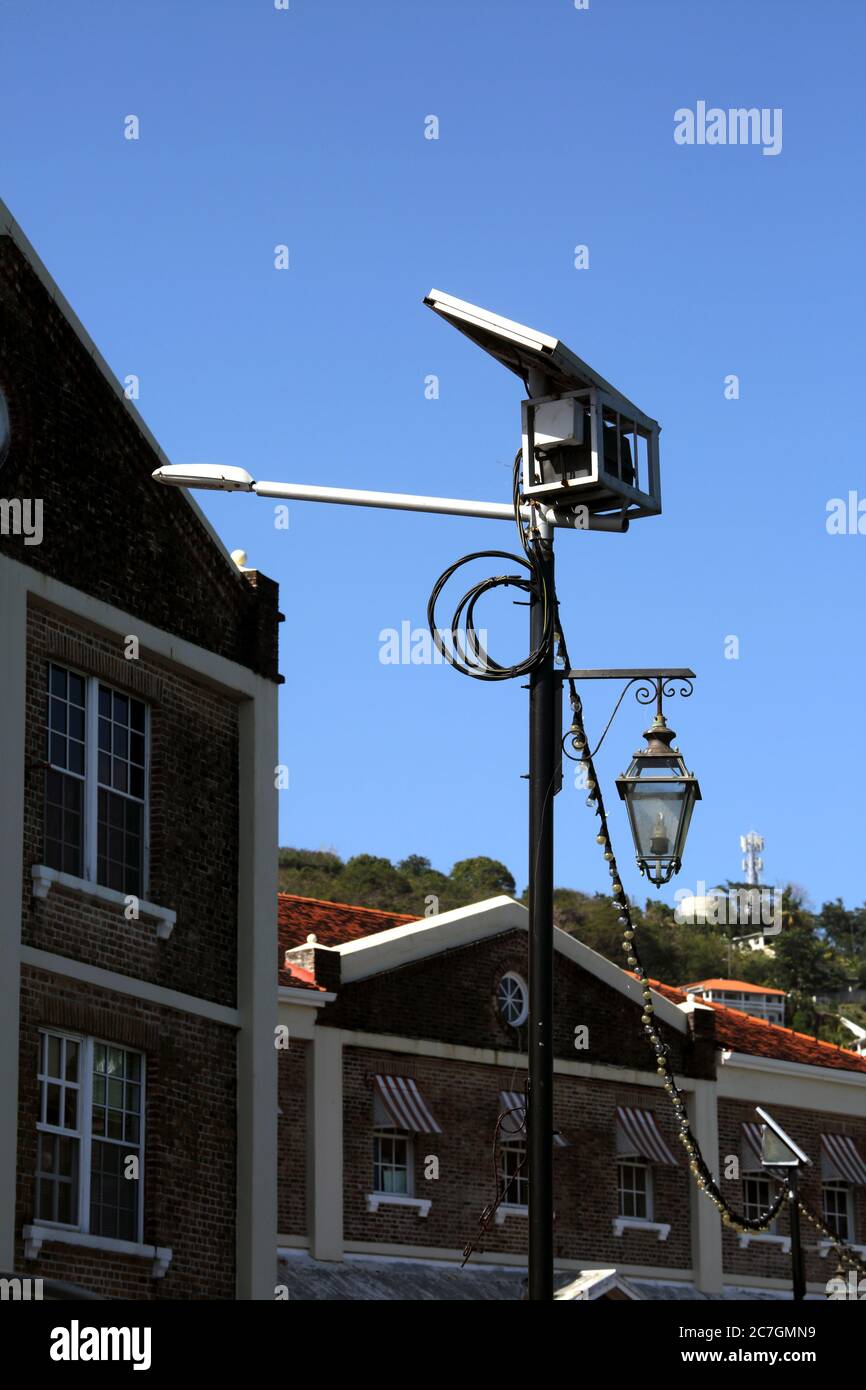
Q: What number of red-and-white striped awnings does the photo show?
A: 5